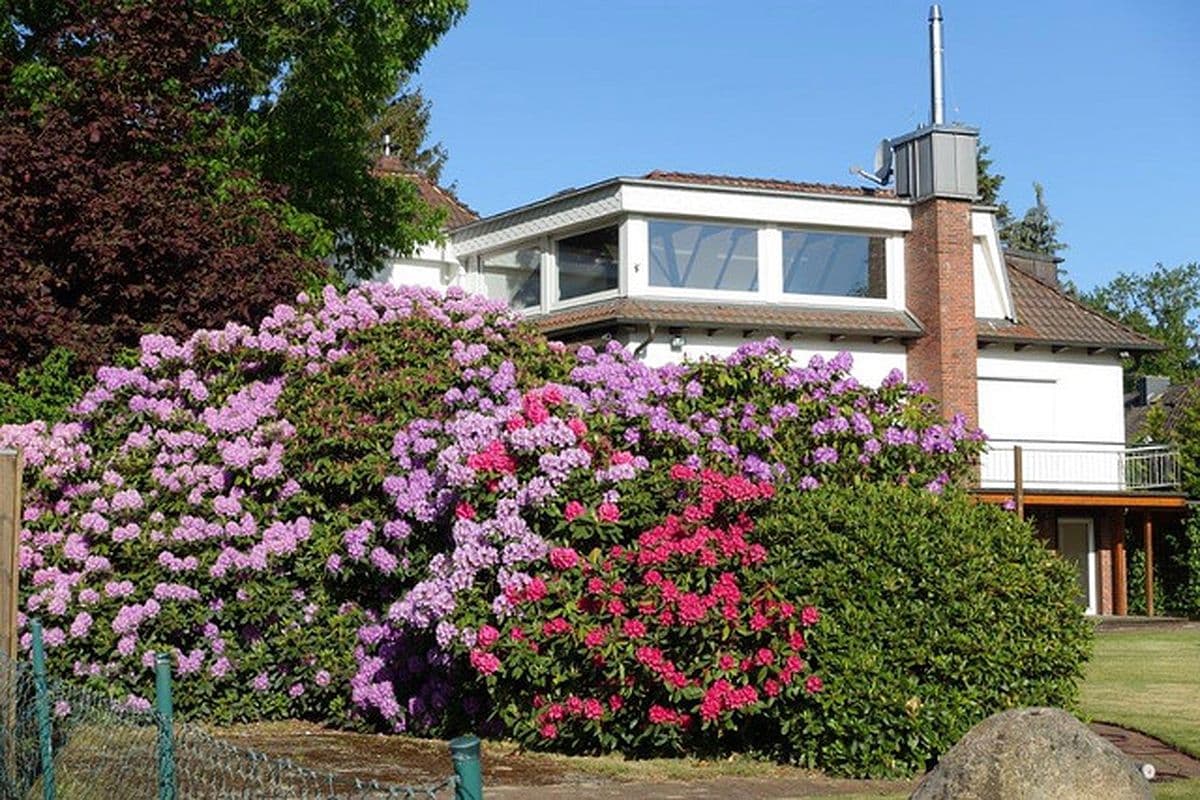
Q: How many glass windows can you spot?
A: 4